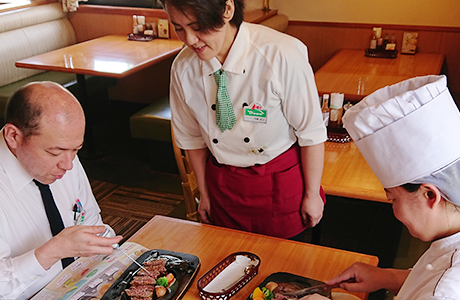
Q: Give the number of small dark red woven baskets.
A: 4